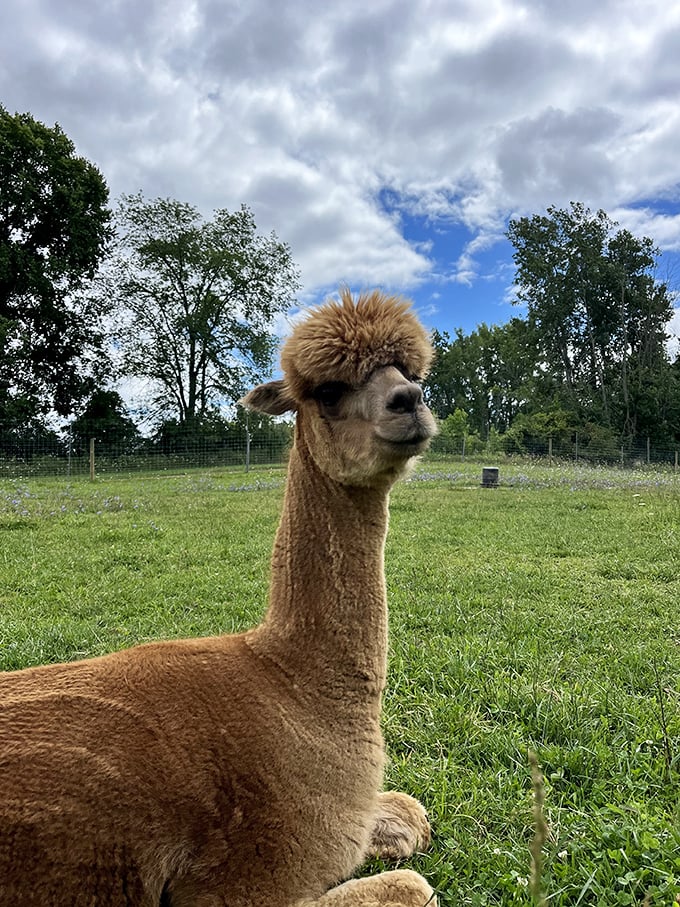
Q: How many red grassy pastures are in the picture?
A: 0